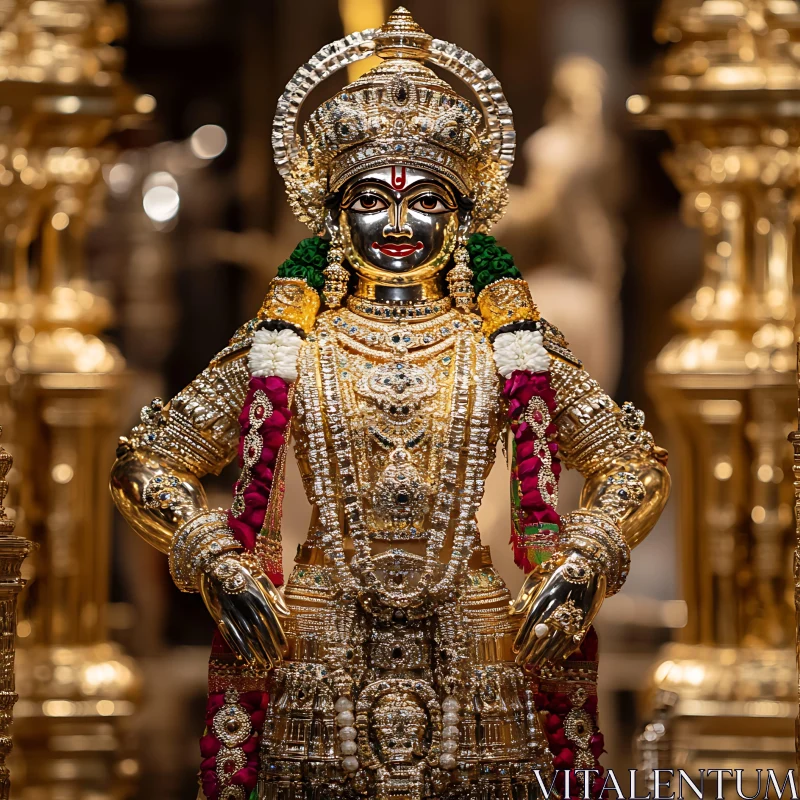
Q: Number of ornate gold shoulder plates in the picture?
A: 2